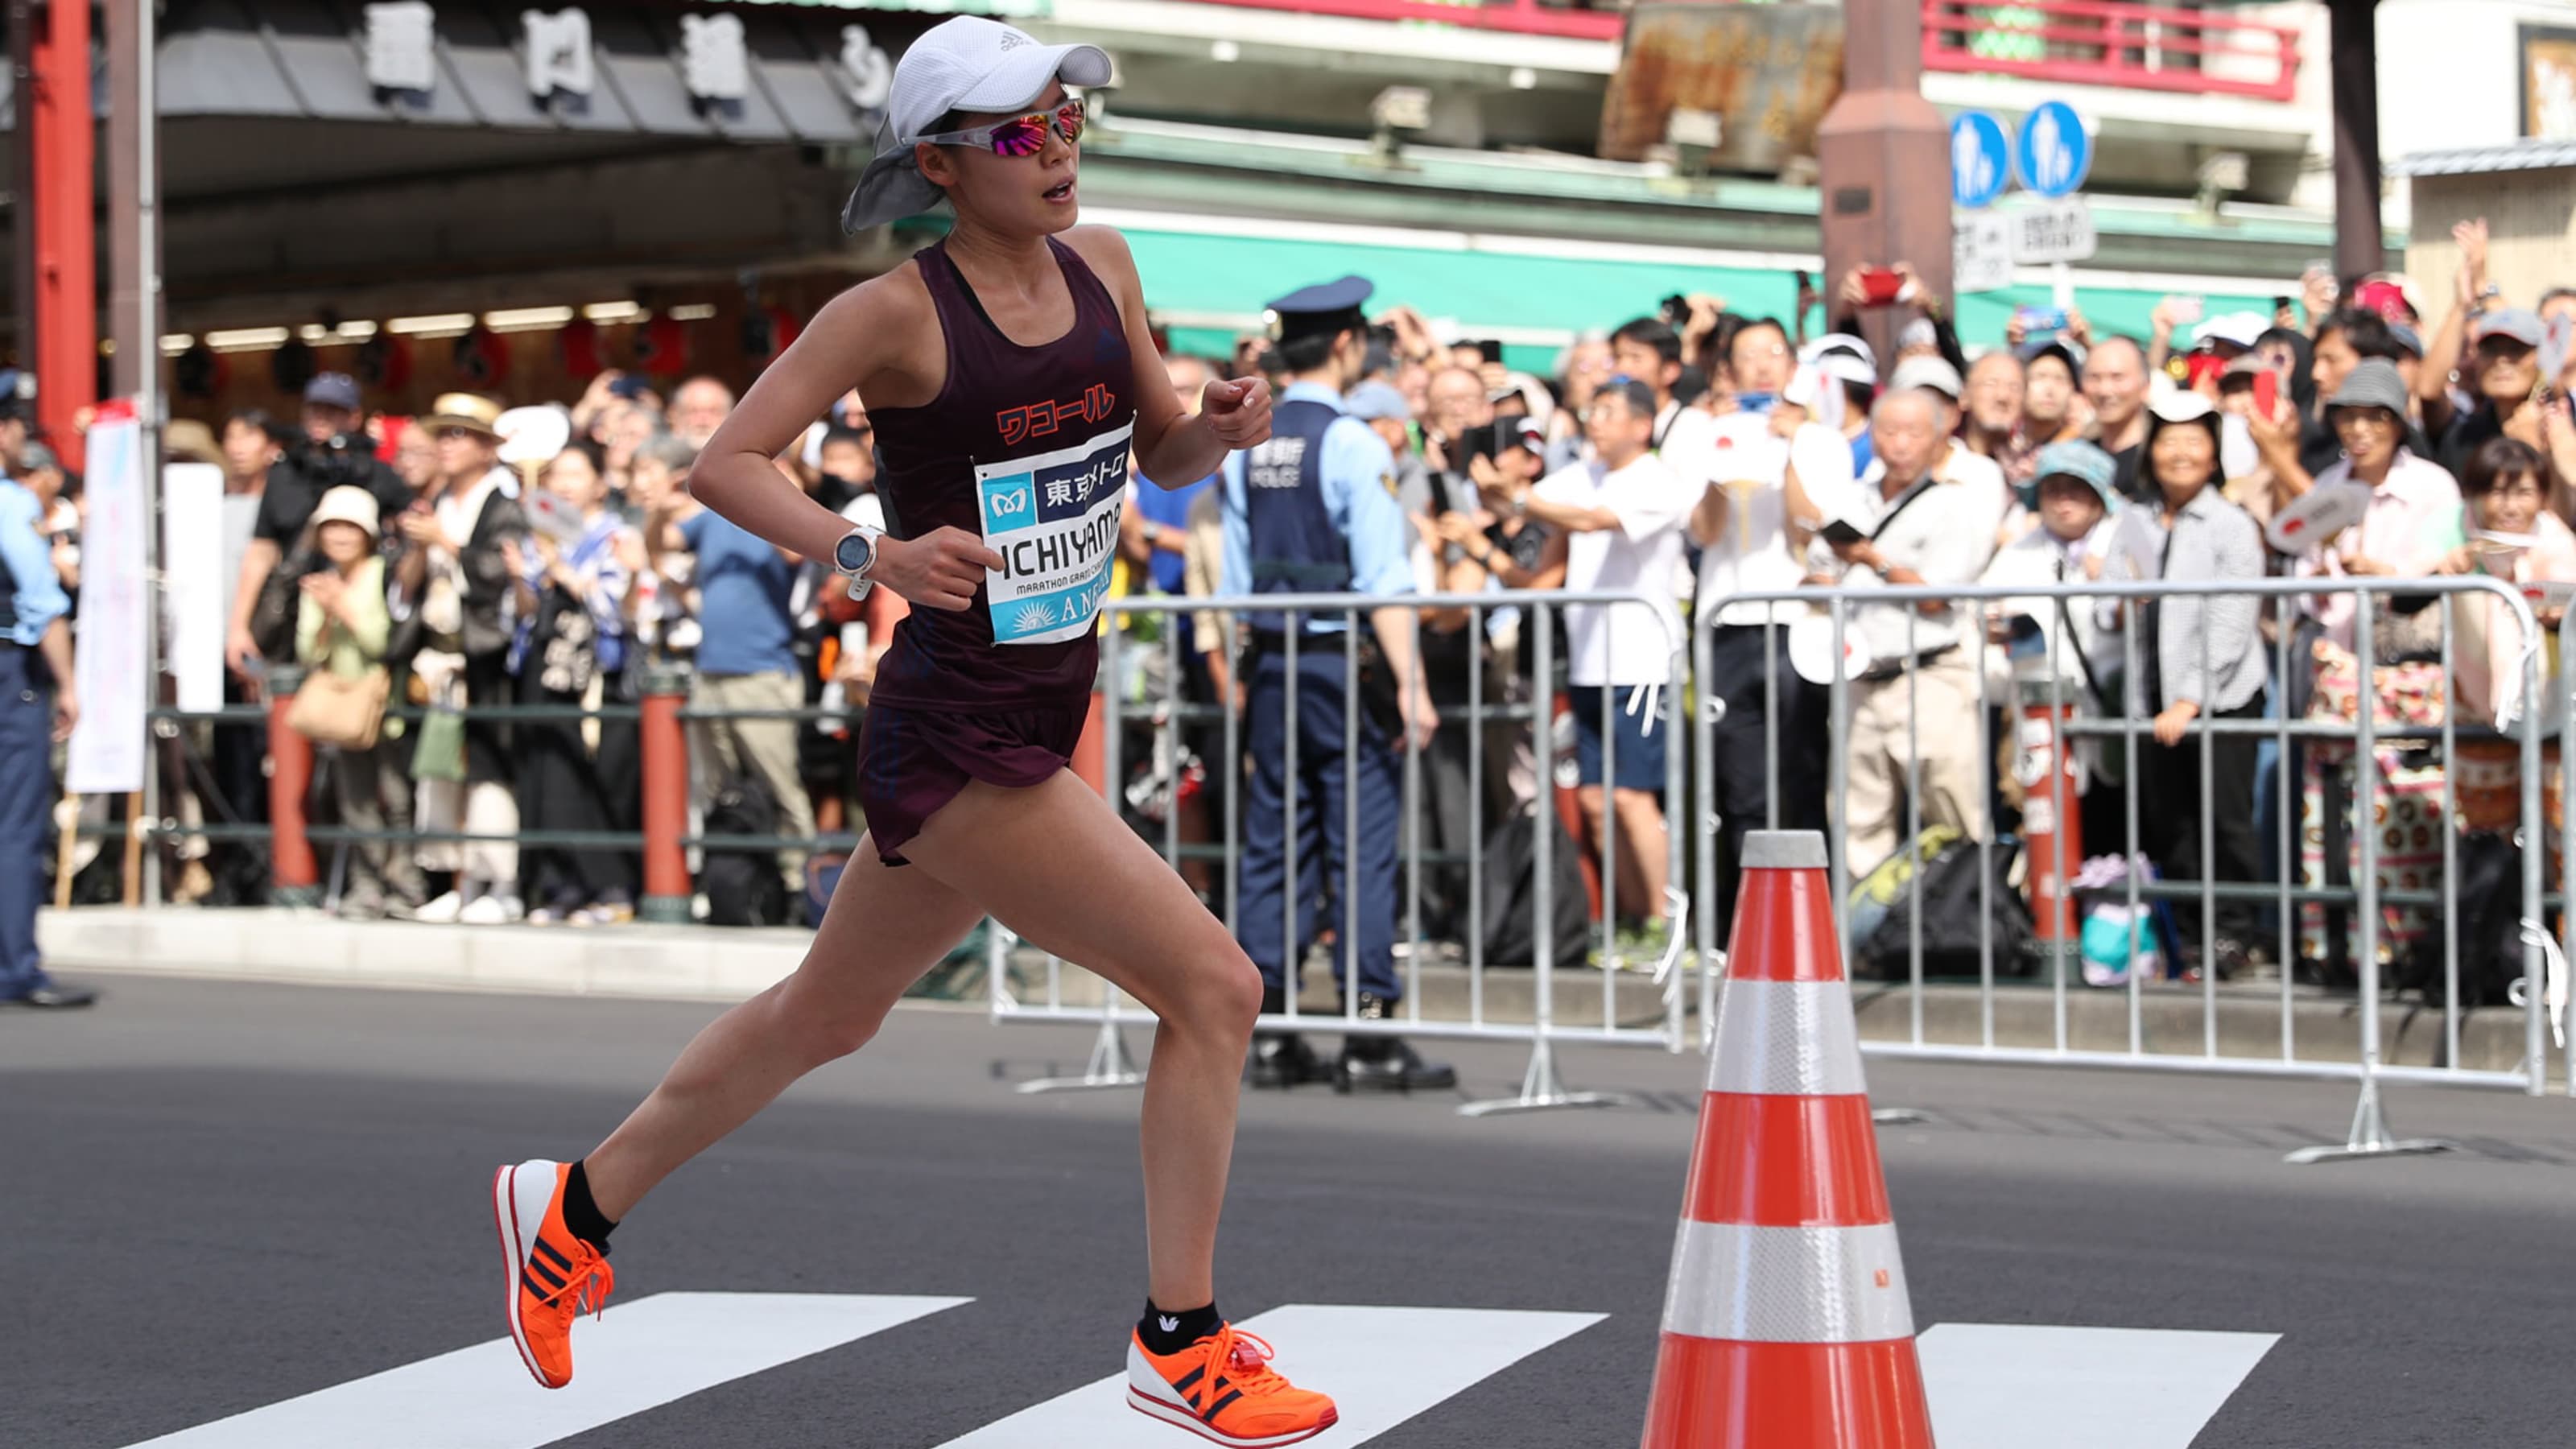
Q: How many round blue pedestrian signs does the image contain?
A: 2